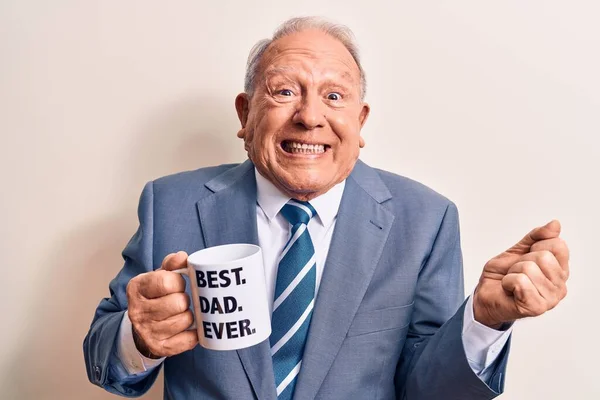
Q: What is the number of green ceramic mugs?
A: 0